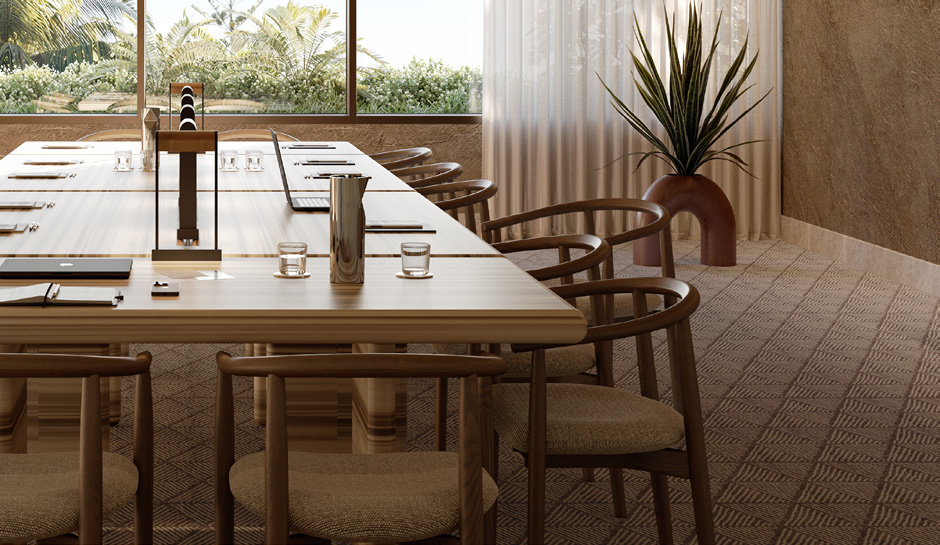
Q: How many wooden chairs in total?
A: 10